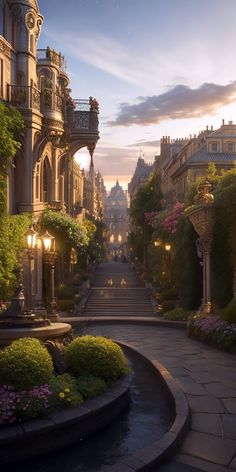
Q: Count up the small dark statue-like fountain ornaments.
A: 1